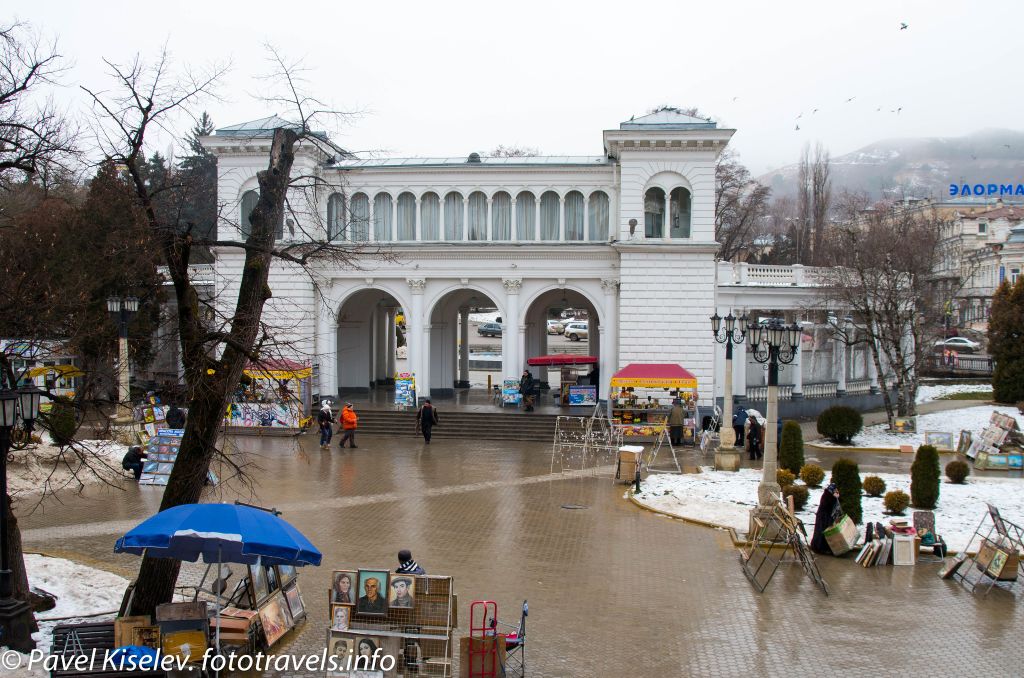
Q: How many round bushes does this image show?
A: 7